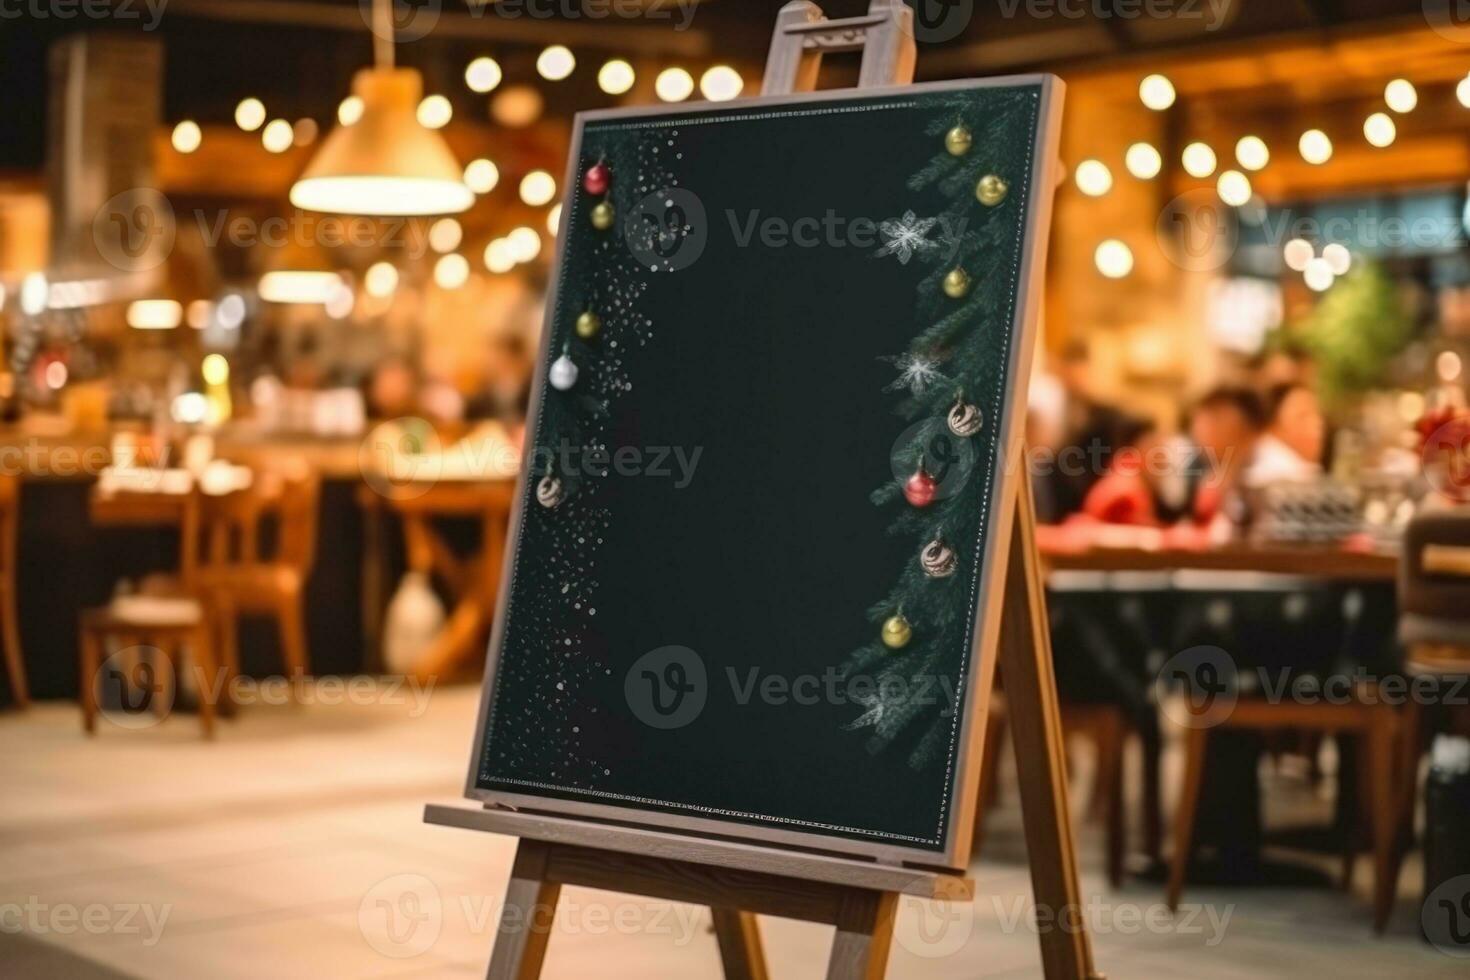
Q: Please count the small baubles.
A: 12